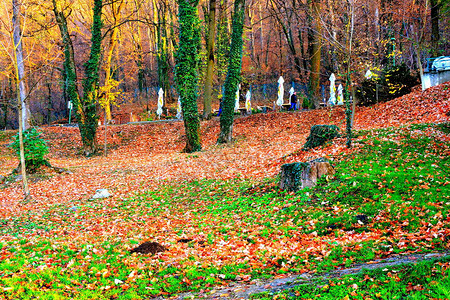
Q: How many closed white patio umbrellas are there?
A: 8